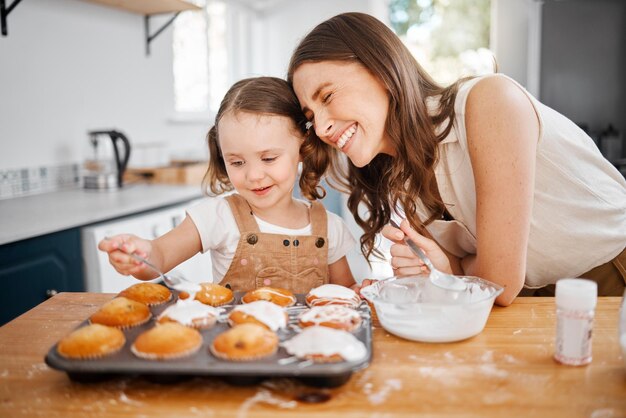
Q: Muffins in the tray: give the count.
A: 12